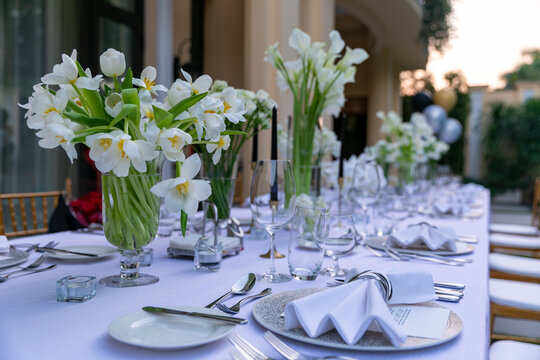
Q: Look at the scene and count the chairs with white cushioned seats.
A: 5